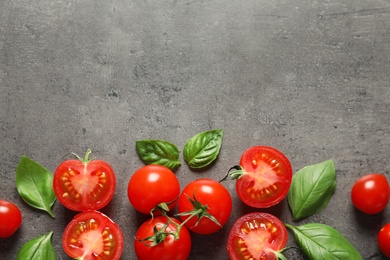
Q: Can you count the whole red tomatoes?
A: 6